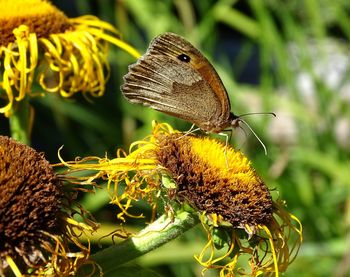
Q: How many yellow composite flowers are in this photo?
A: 3